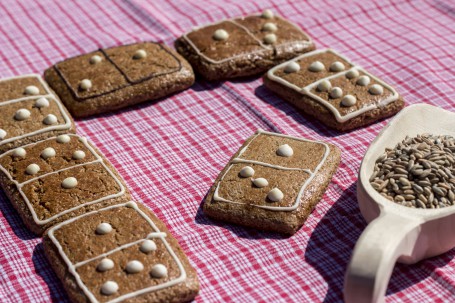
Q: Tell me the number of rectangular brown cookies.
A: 7